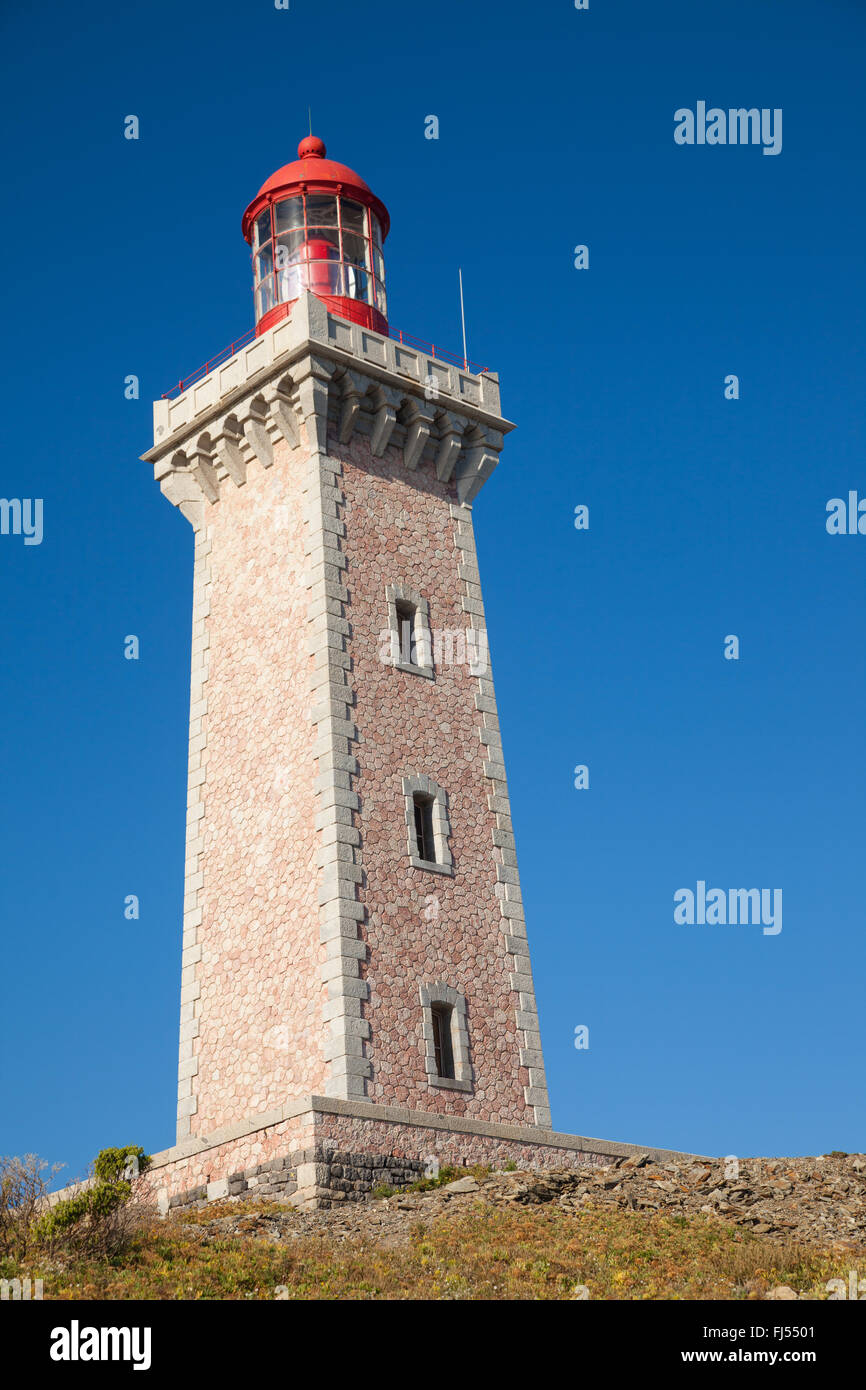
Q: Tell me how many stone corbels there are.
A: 11